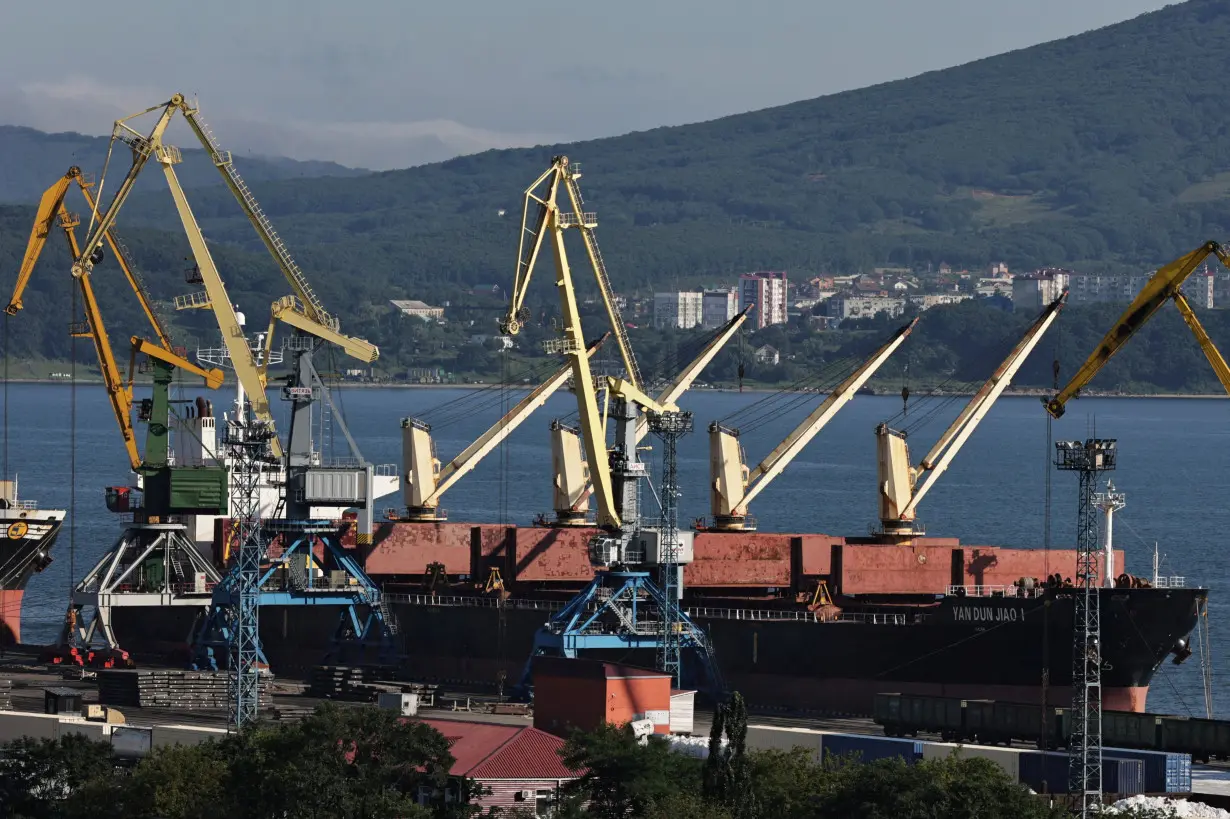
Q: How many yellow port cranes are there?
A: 4